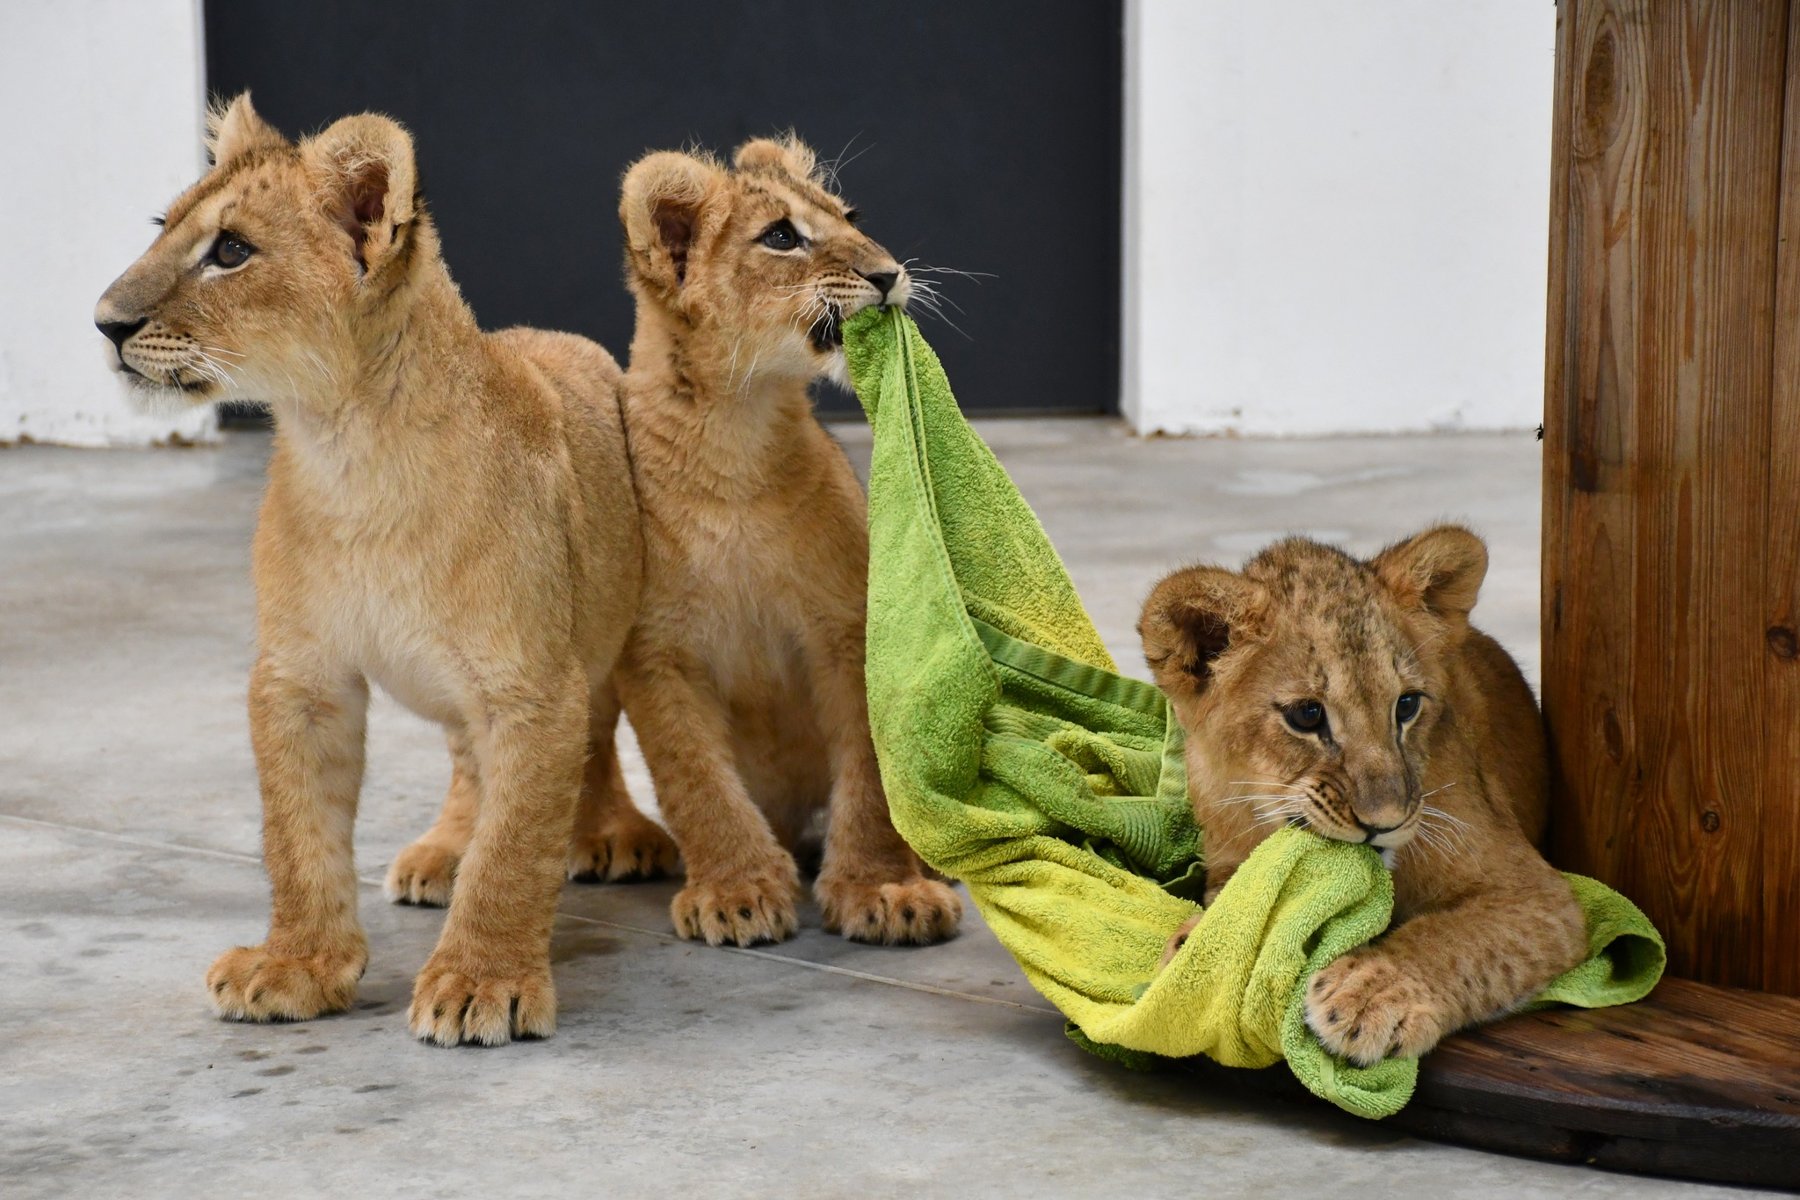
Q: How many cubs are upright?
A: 2